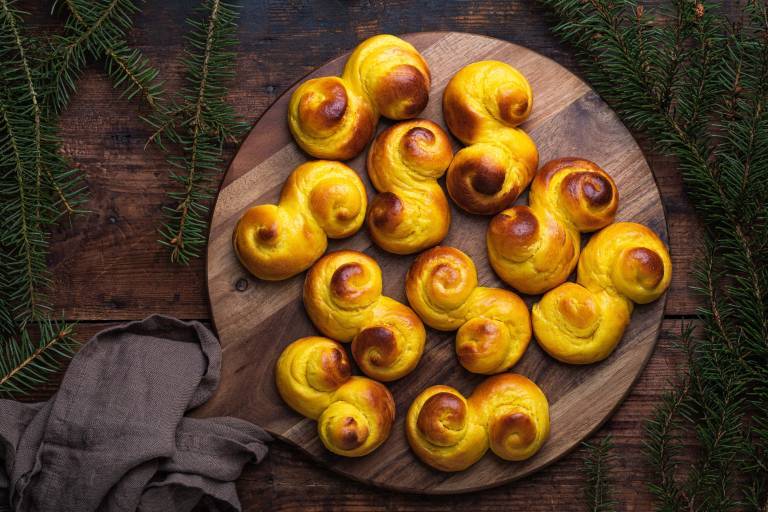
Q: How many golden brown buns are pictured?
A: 10